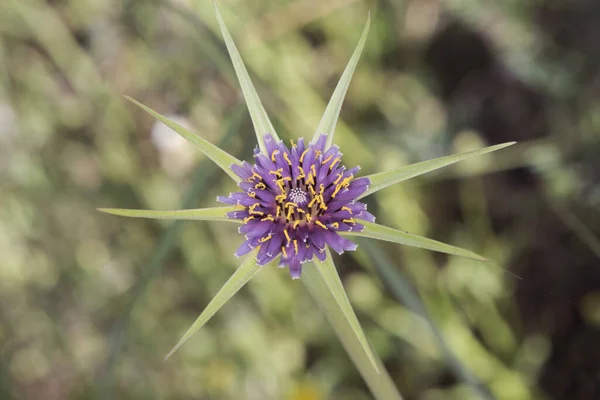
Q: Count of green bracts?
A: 8